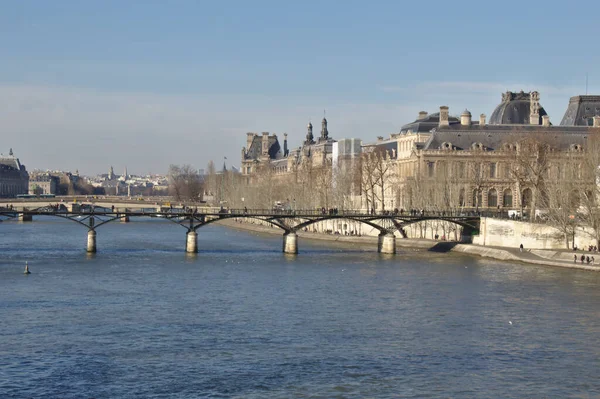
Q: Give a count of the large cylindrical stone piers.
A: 4